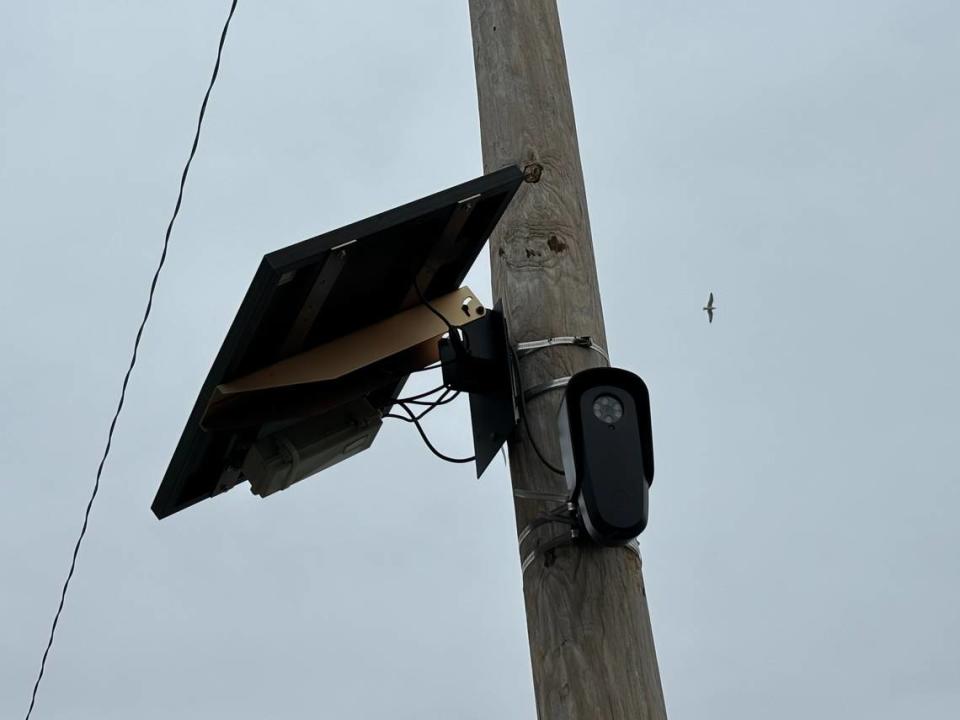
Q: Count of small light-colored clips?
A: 2